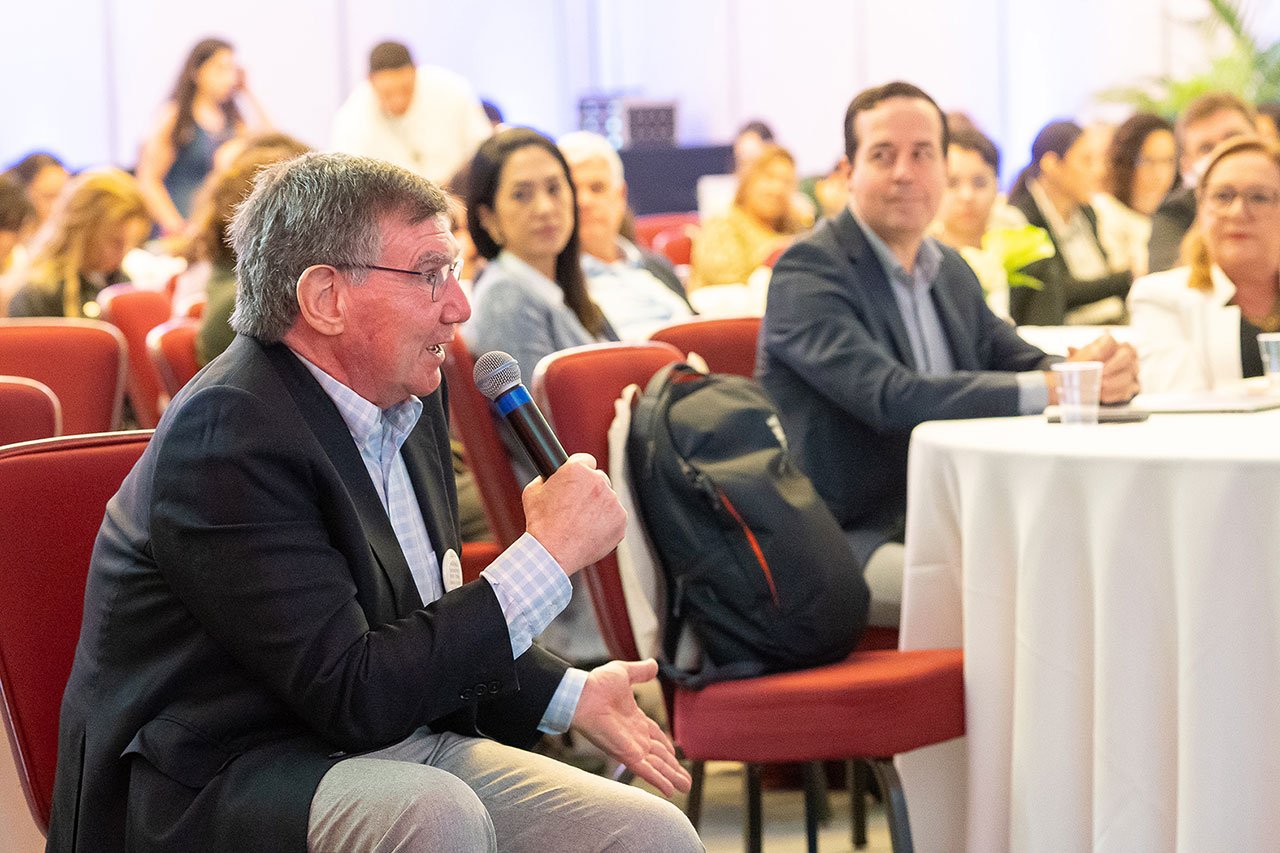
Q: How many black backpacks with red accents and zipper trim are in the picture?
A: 1